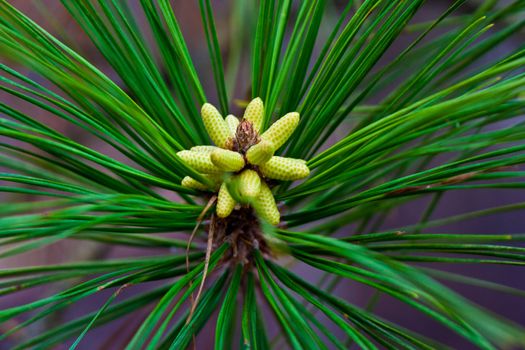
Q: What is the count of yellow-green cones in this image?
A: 13